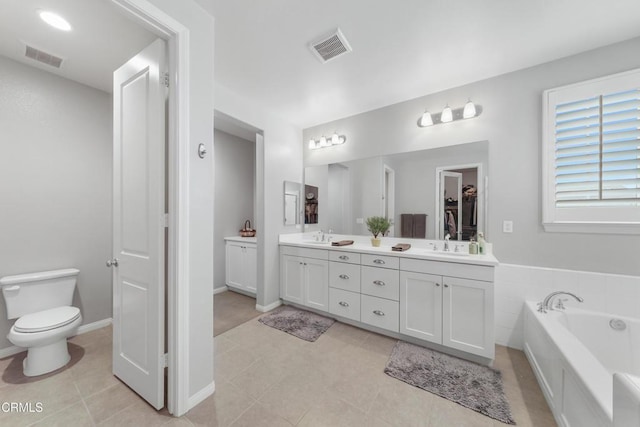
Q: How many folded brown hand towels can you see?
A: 2